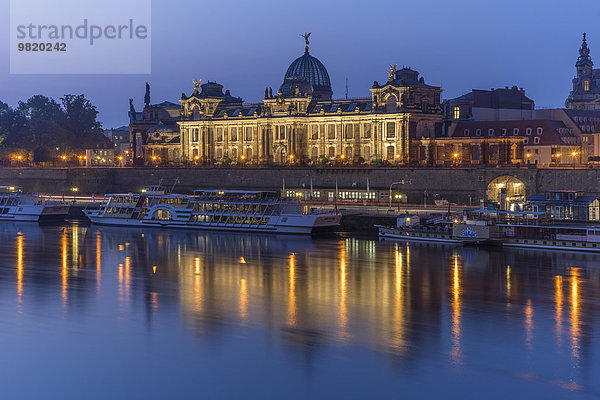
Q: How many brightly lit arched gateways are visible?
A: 1